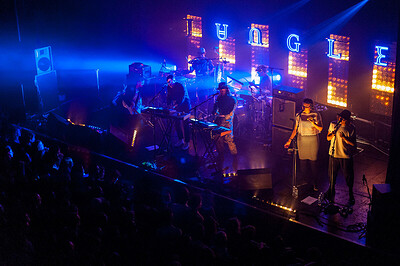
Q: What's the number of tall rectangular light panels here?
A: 6